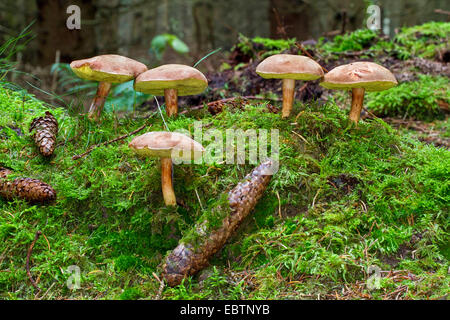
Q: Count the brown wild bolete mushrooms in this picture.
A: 5